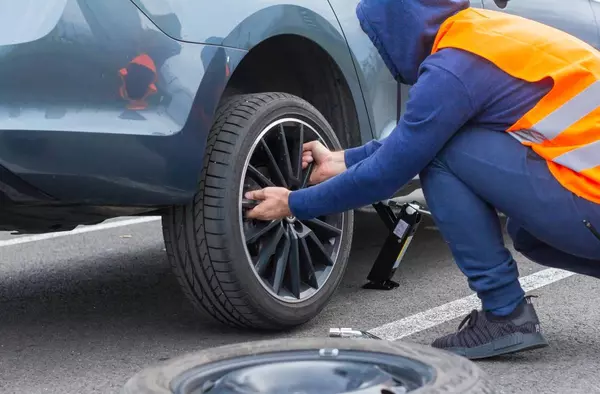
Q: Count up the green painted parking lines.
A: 0